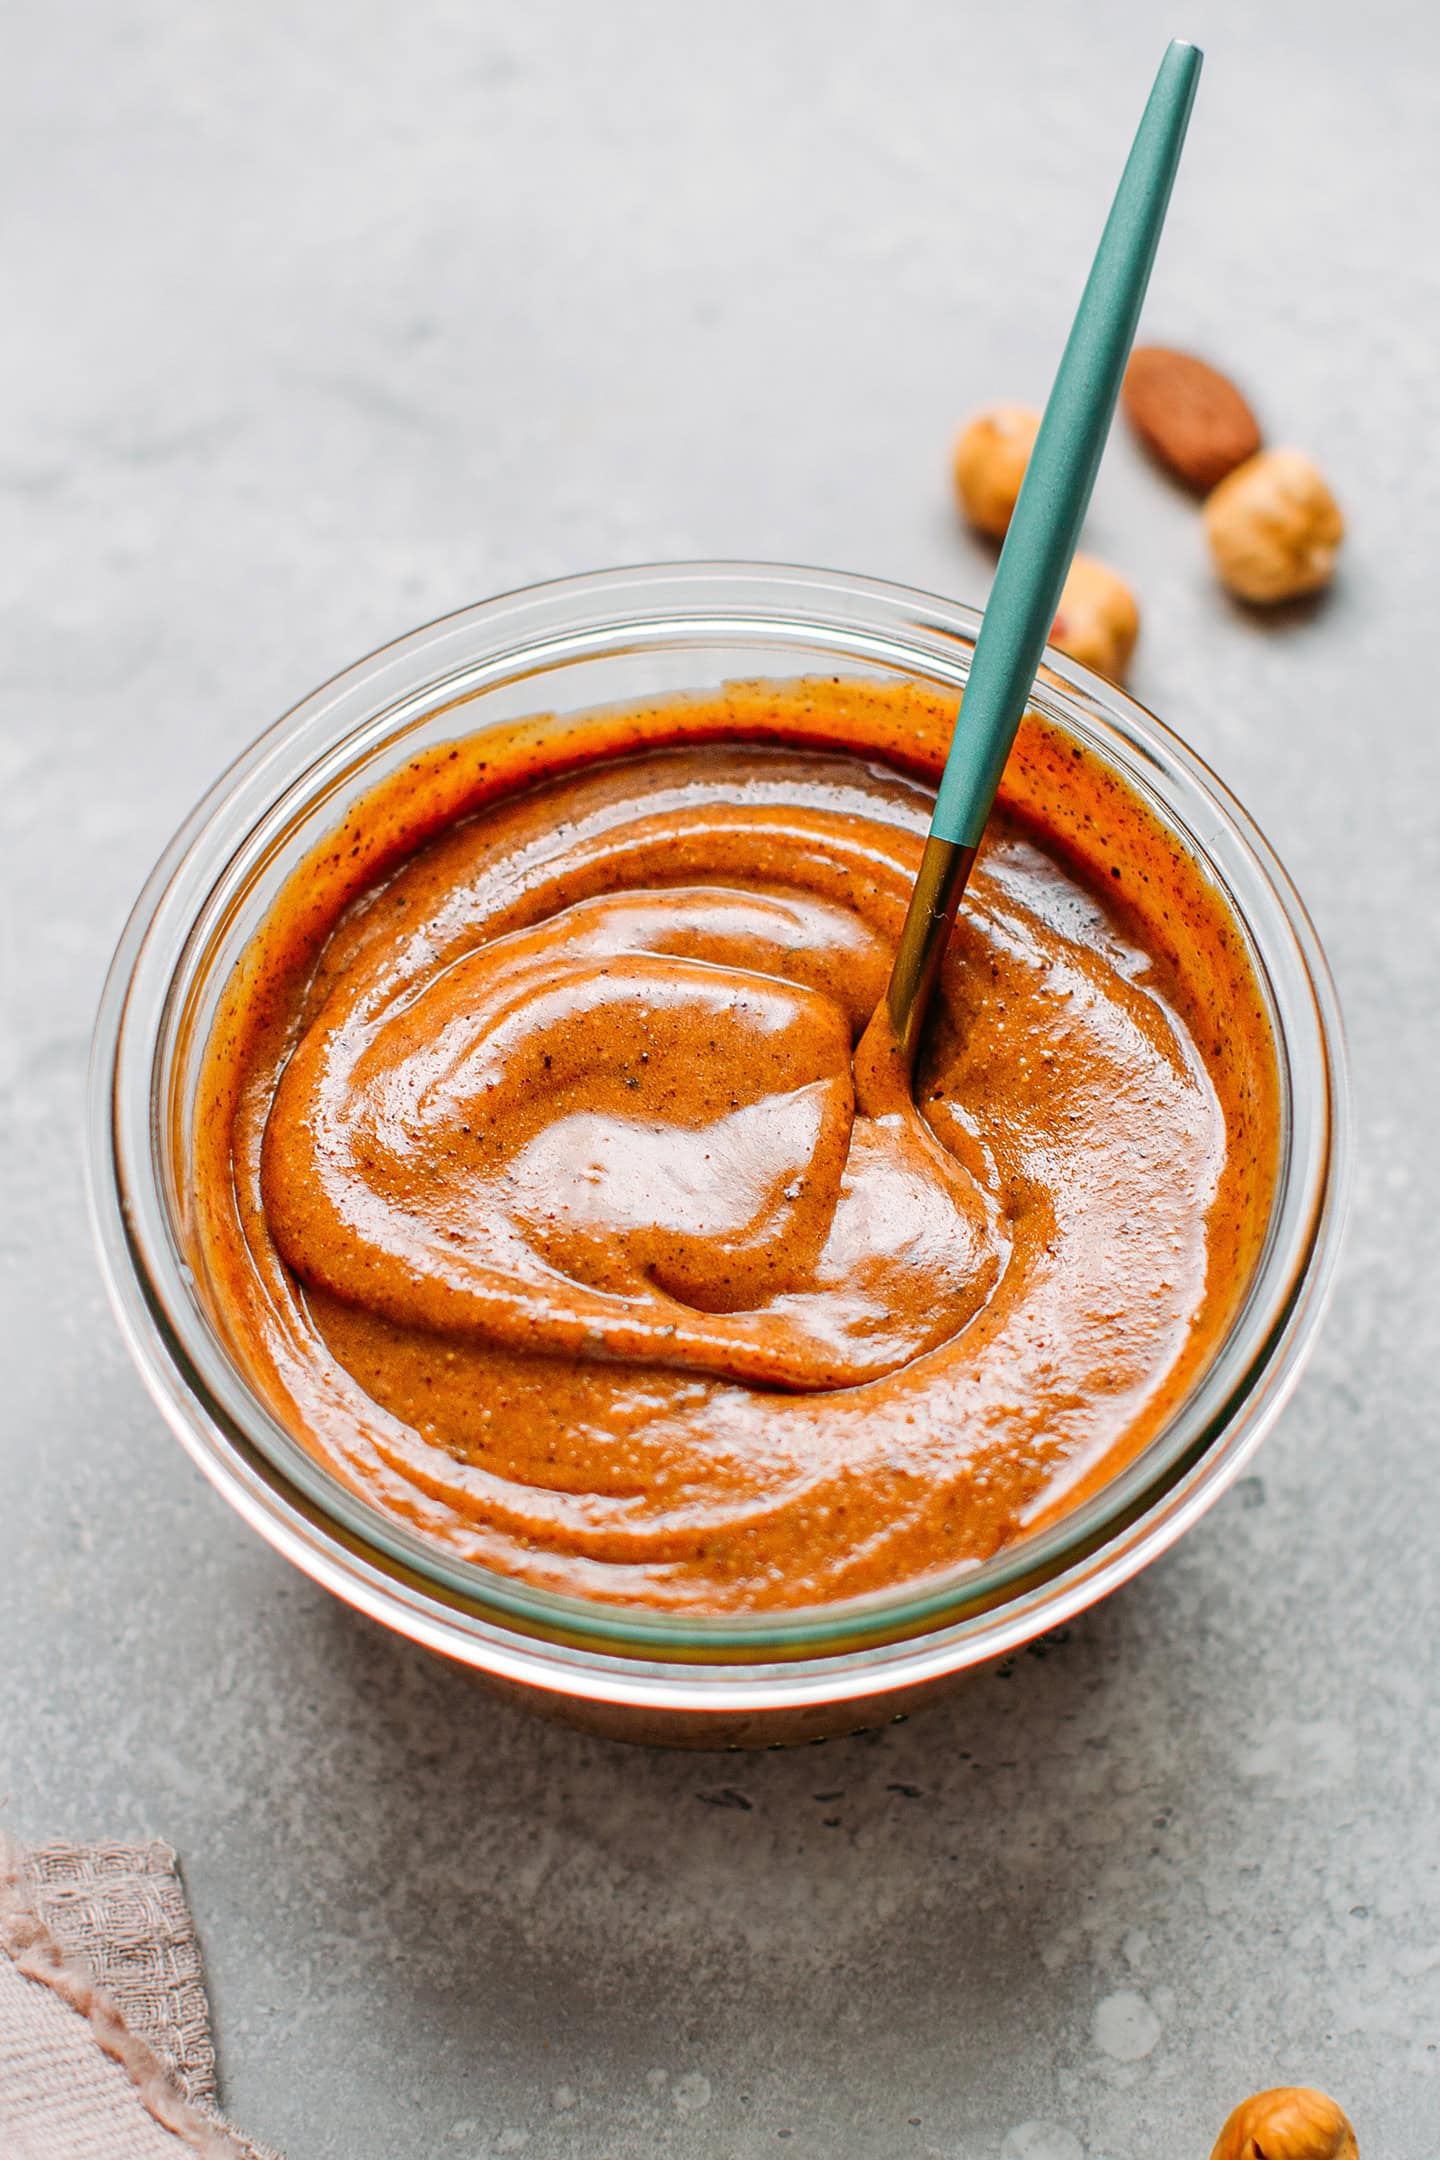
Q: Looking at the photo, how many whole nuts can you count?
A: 5